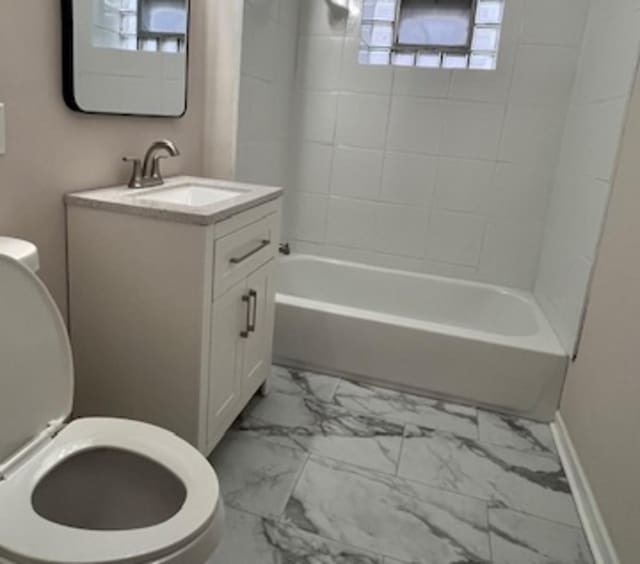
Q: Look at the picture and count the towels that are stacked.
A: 0